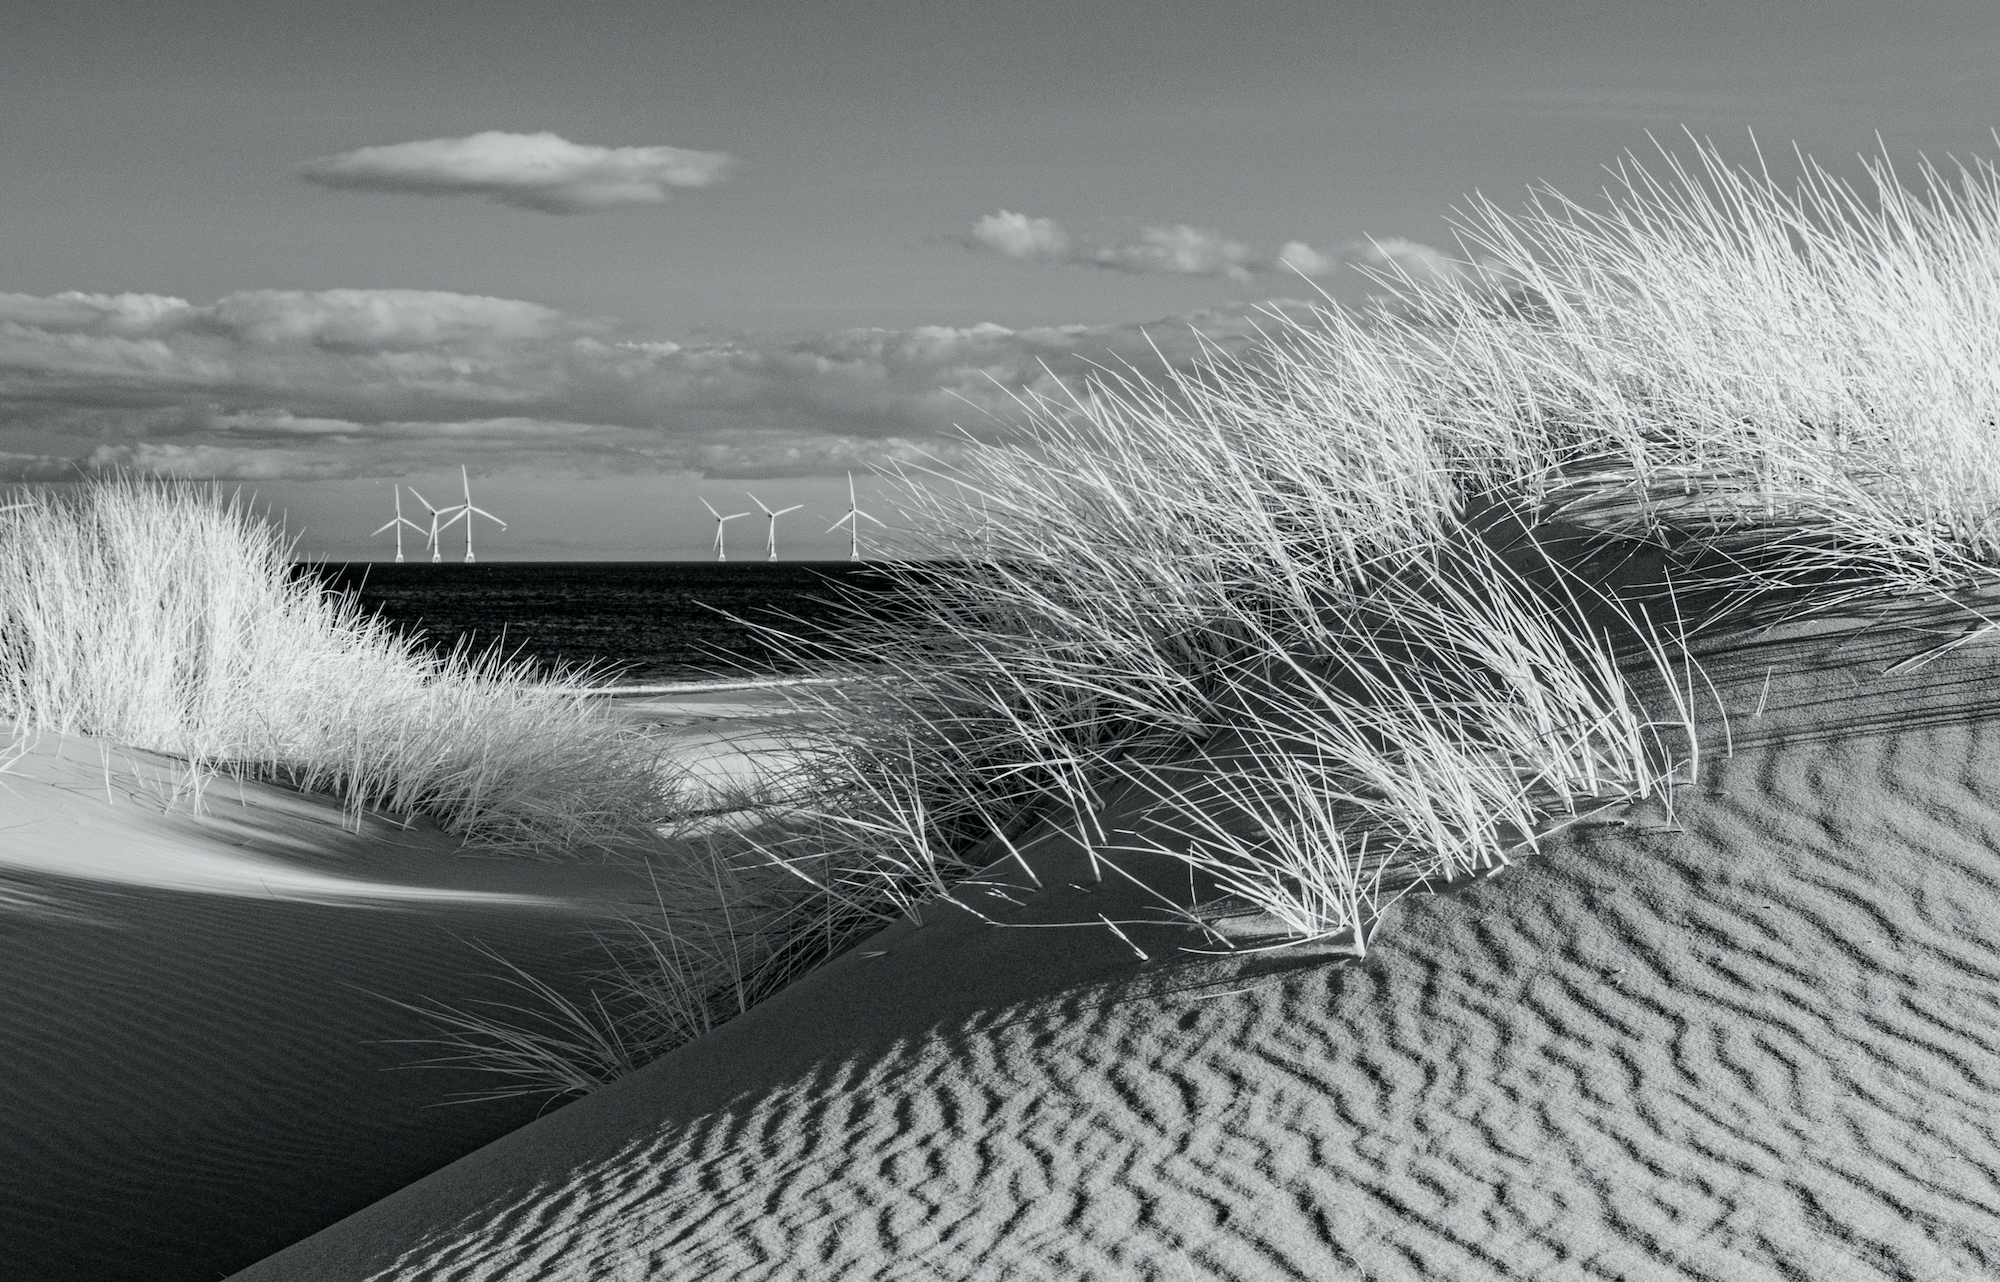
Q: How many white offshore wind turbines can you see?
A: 6